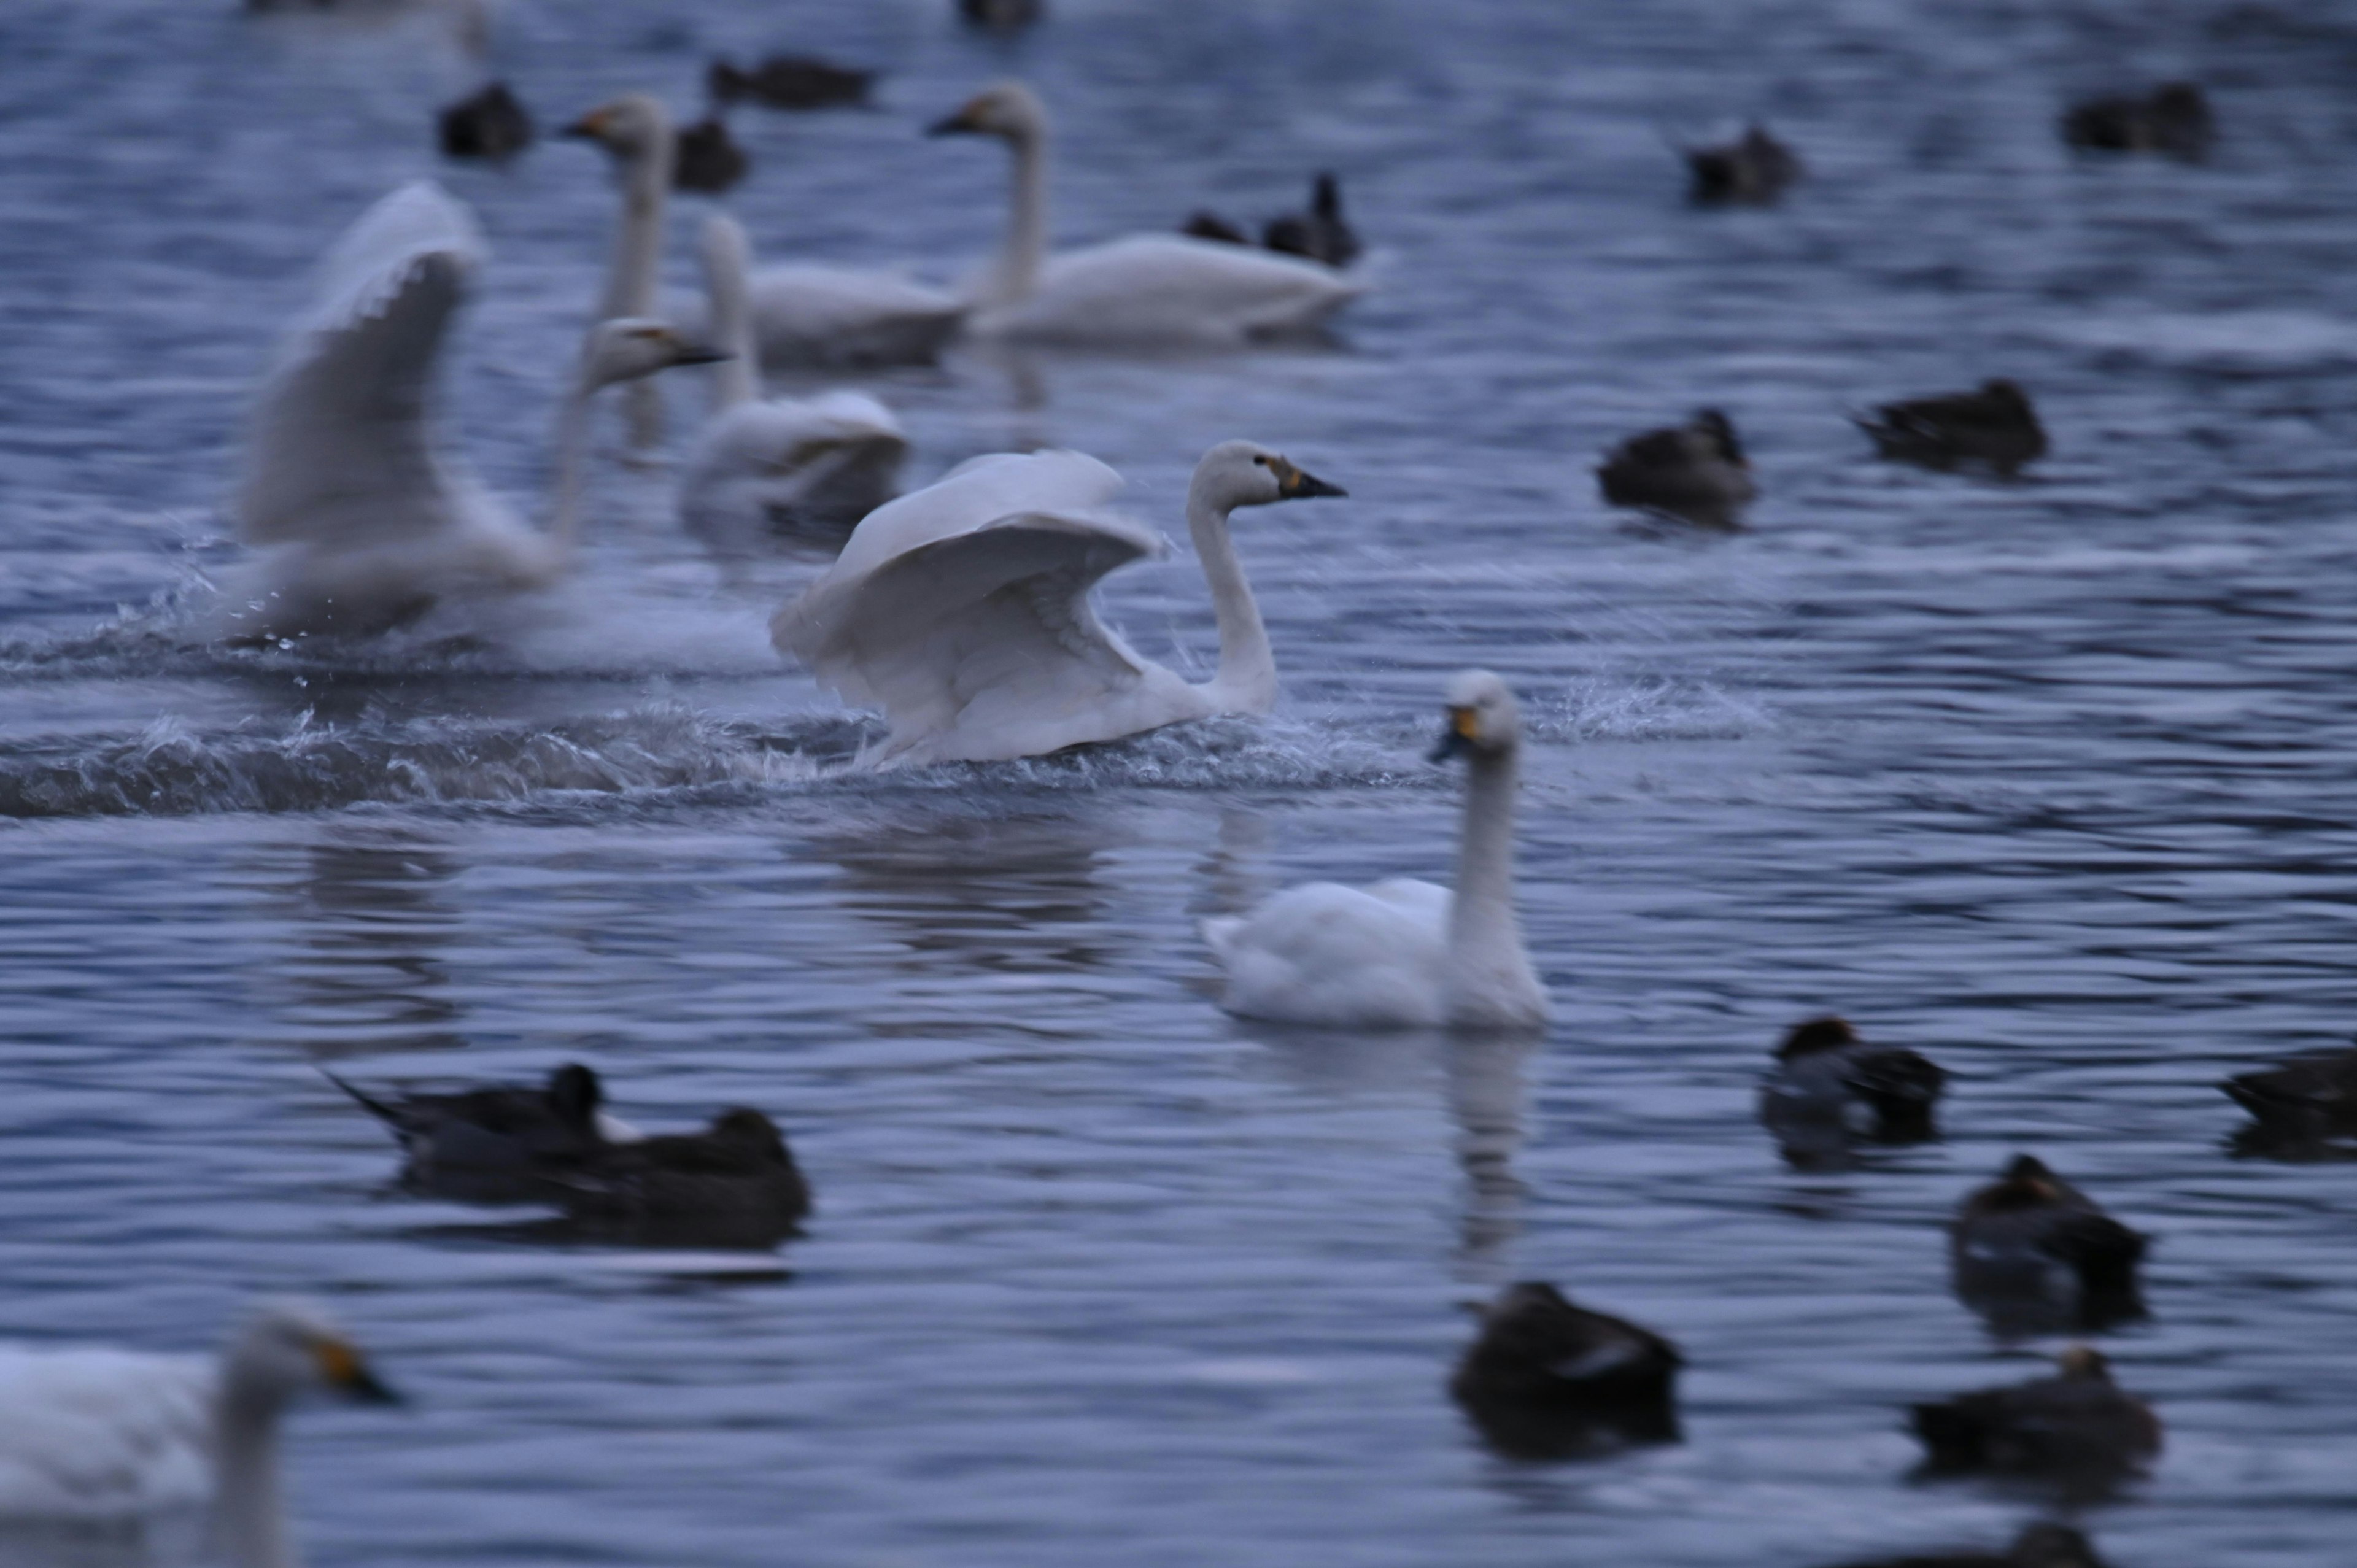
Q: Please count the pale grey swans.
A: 7